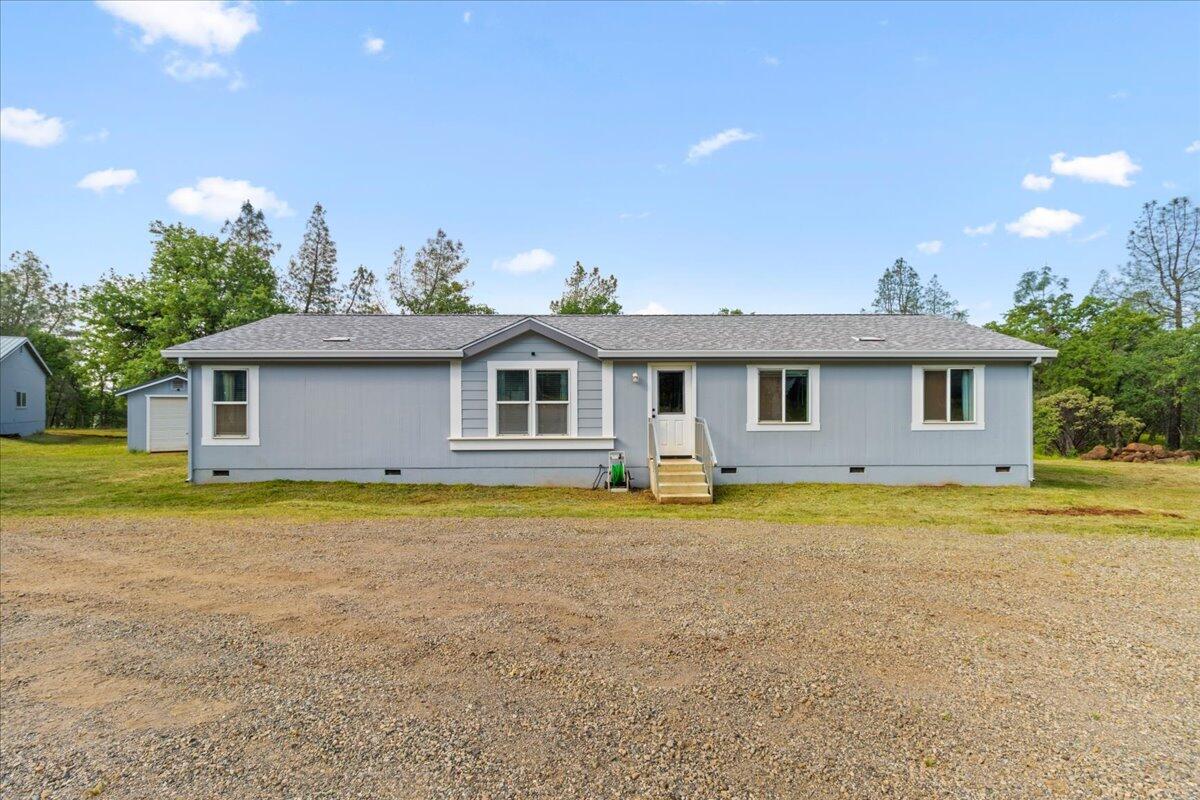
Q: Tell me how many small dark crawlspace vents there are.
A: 5